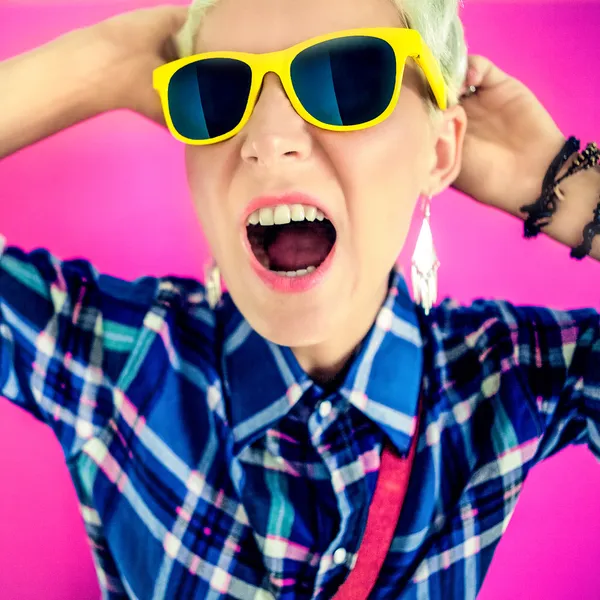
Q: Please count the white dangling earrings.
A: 2